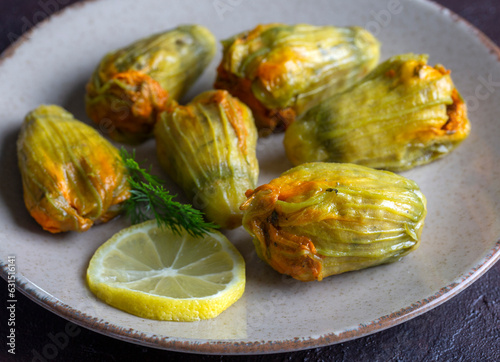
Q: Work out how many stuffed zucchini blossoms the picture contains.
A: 6